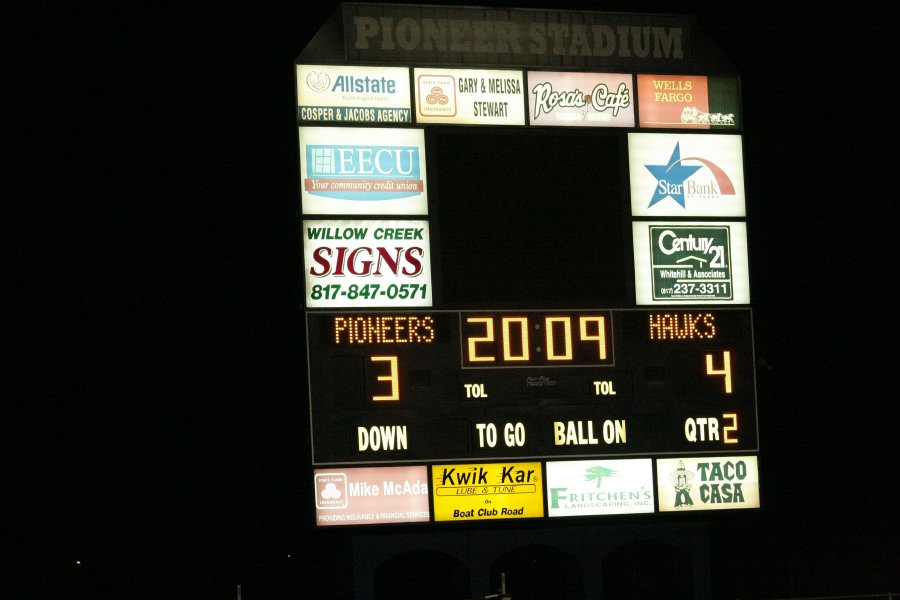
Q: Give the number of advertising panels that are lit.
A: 12